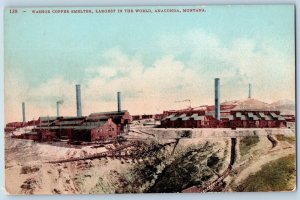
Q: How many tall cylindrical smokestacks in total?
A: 6